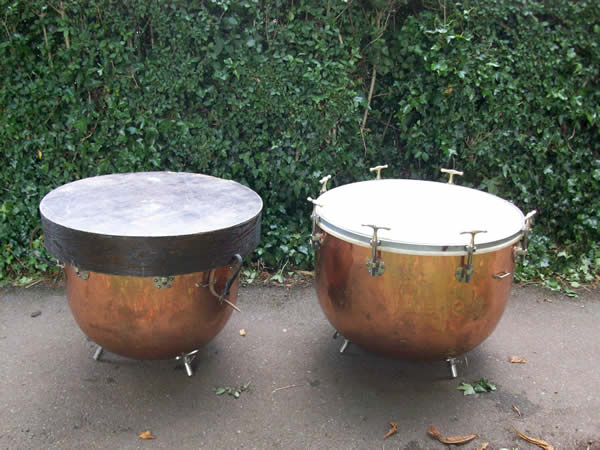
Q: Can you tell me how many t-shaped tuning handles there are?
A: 7